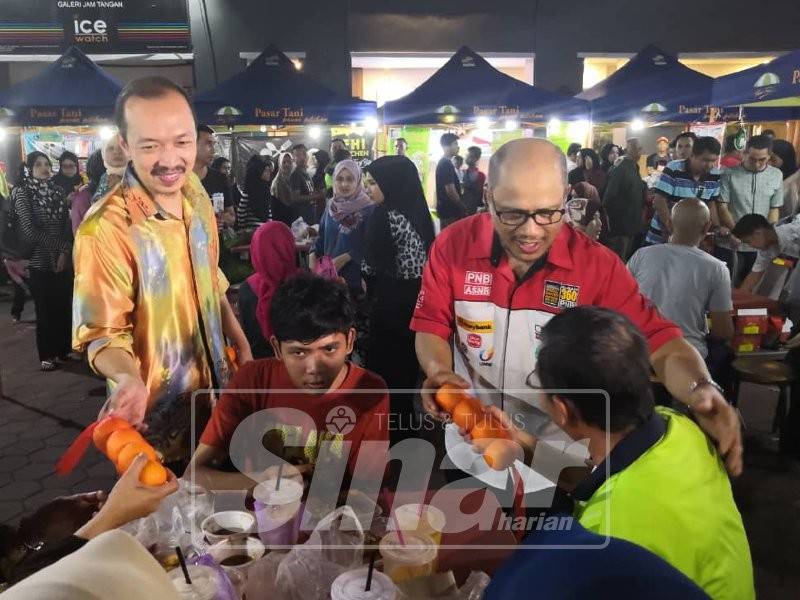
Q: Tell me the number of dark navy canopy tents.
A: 5